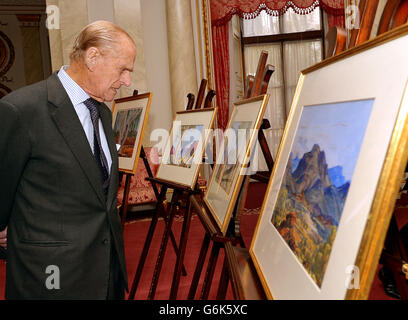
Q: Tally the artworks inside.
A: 4